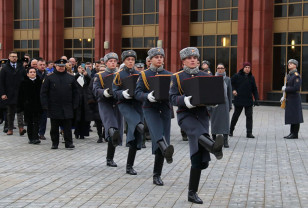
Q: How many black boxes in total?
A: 4